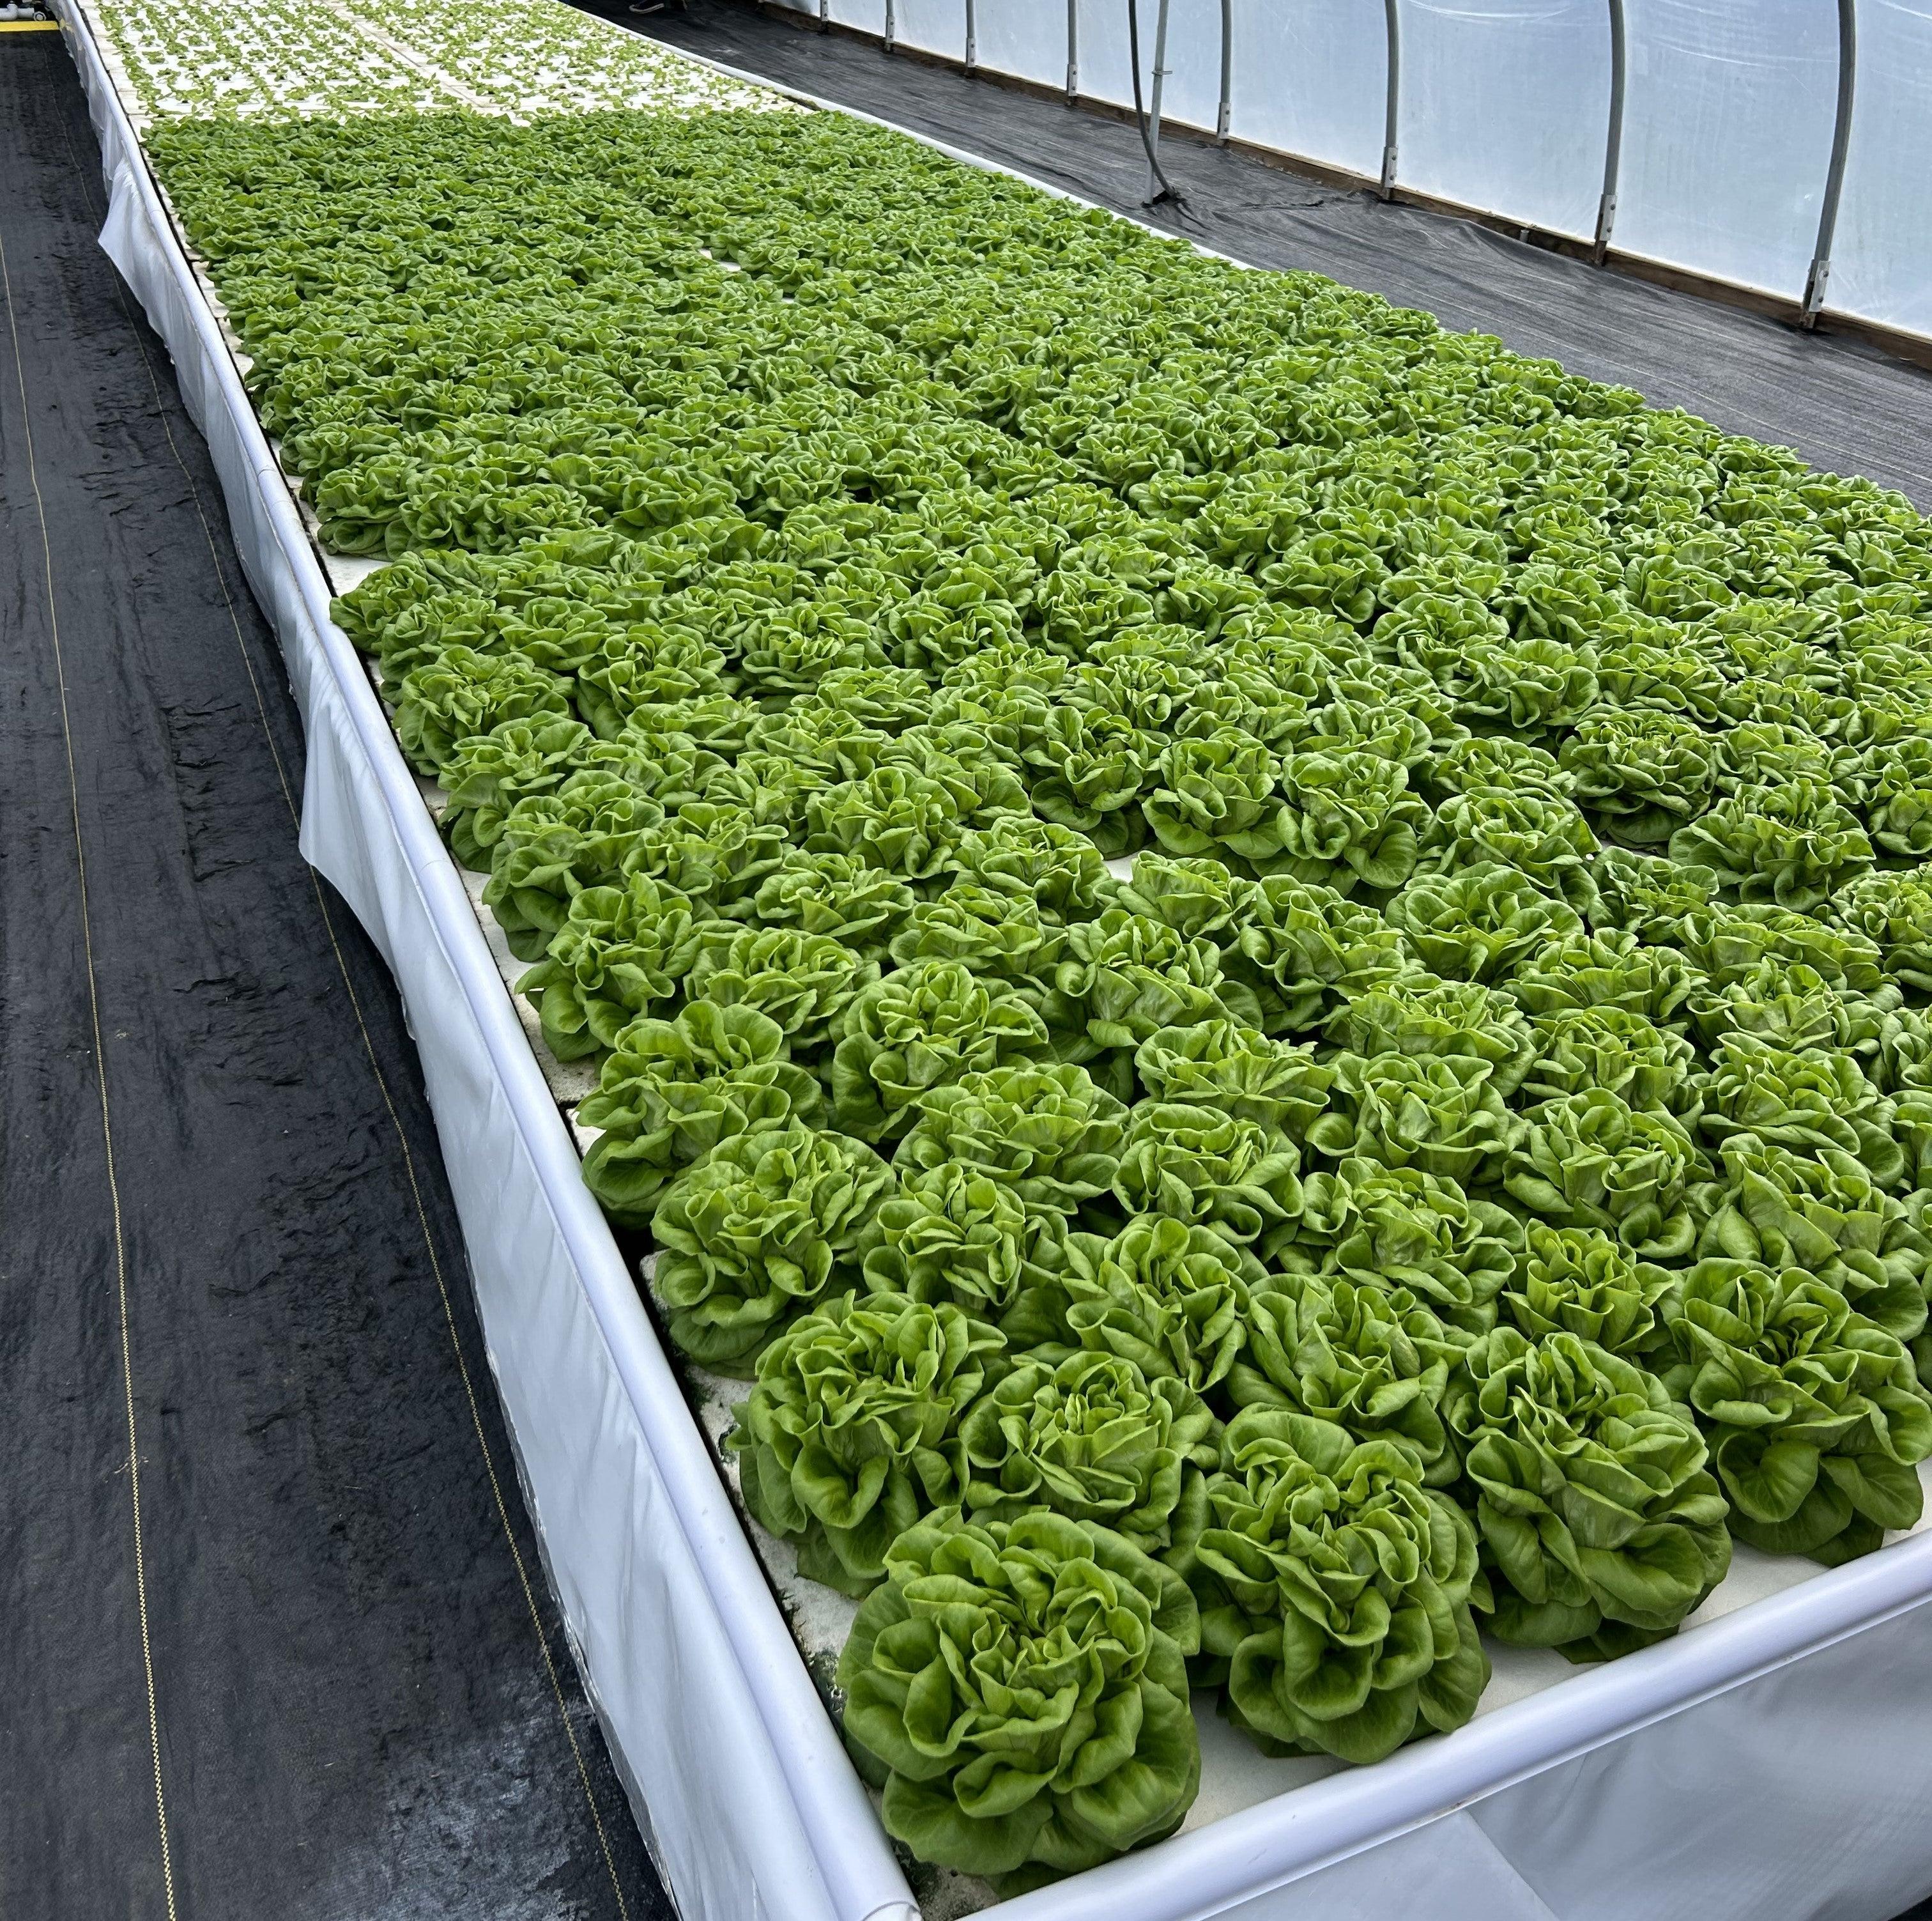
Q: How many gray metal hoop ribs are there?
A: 8